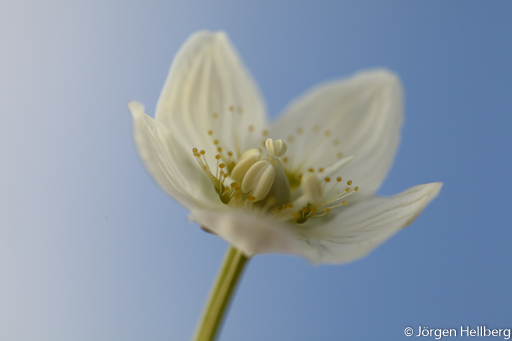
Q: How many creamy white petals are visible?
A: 5